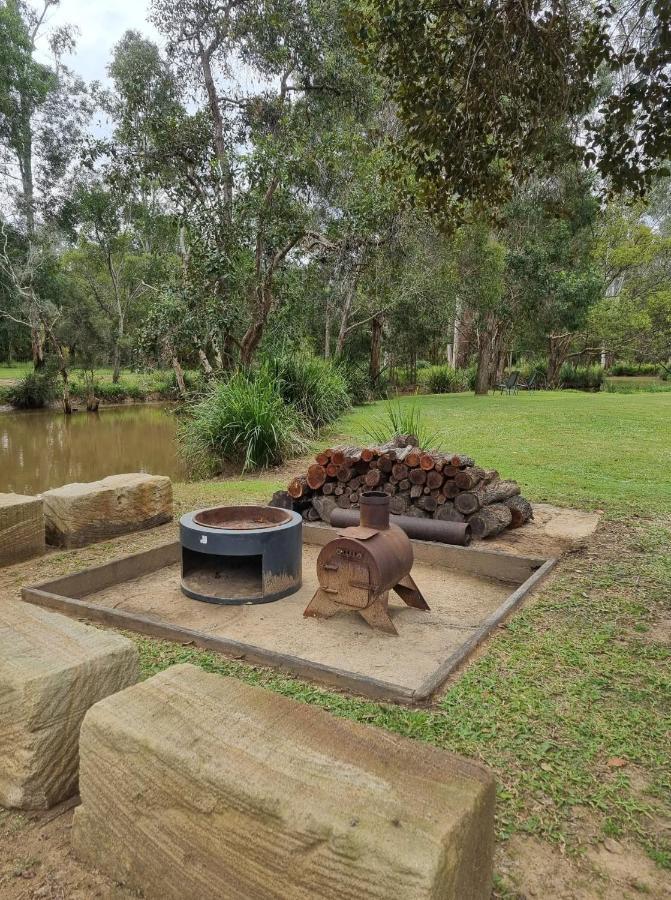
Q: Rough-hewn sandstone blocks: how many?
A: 4